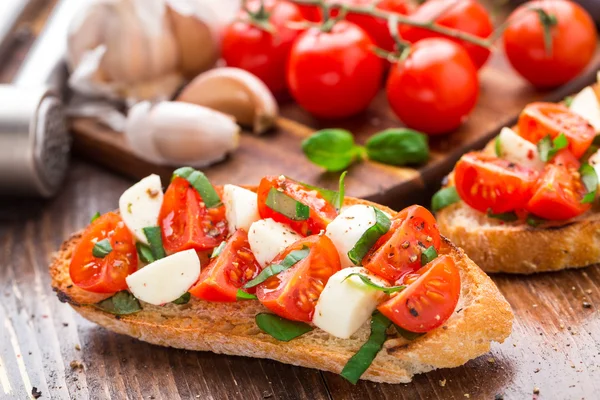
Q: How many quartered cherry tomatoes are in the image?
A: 10